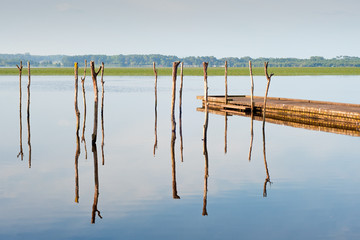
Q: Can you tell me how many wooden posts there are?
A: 13